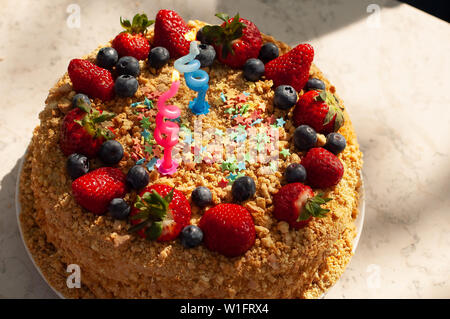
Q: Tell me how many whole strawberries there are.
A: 12